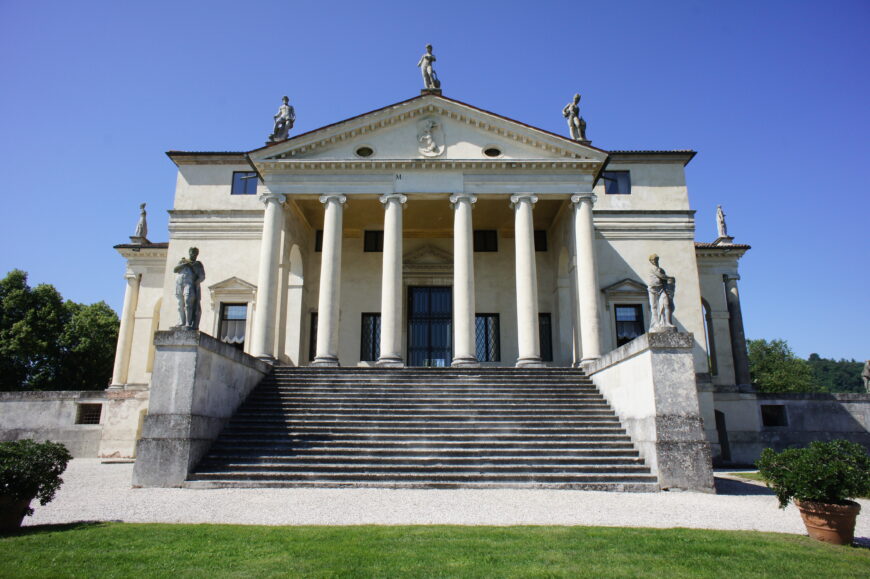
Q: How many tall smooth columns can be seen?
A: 8